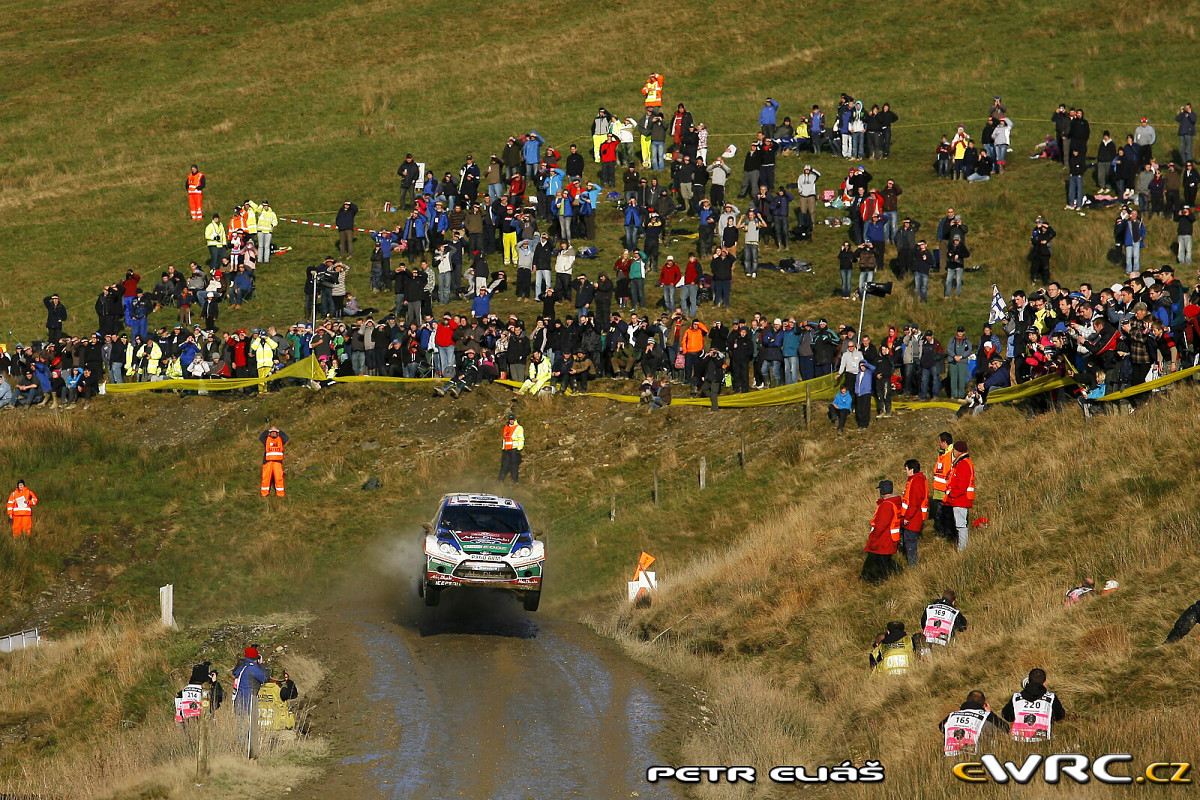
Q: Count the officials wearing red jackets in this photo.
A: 3